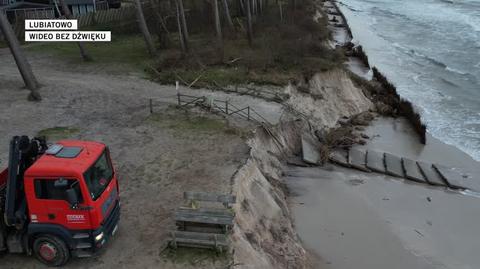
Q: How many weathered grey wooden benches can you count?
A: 2